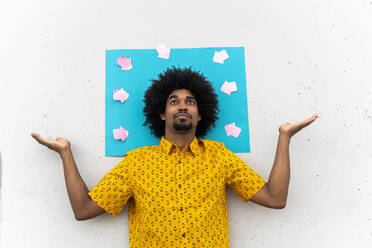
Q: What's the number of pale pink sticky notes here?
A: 7